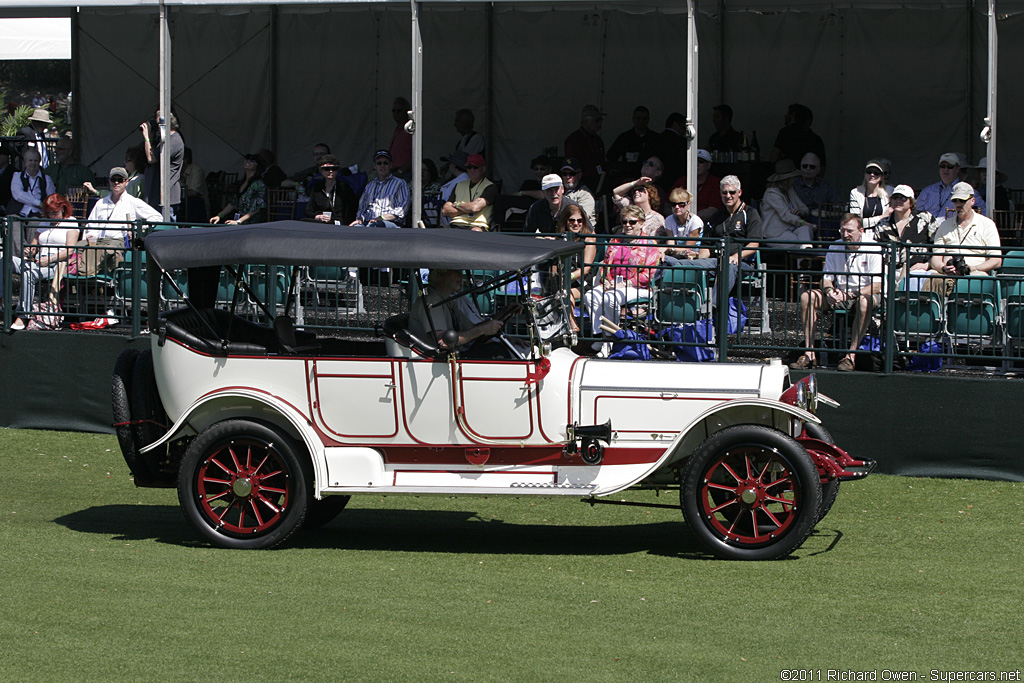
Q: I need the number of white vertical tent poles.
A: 4